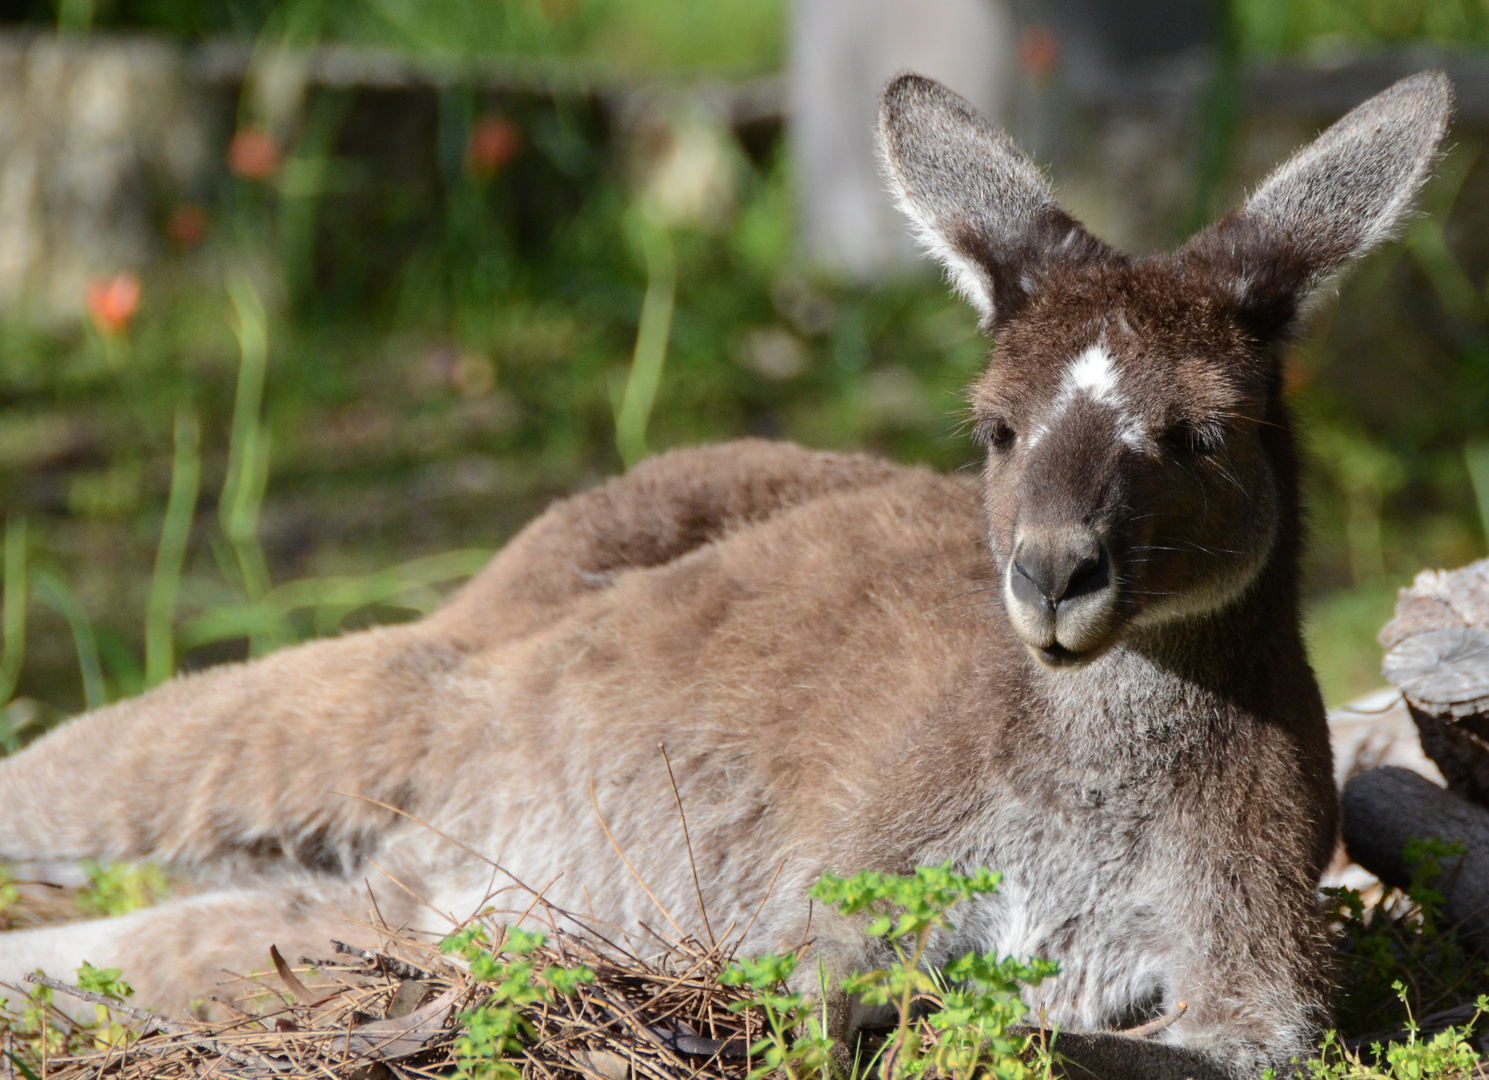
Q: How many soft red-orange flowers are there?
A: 5